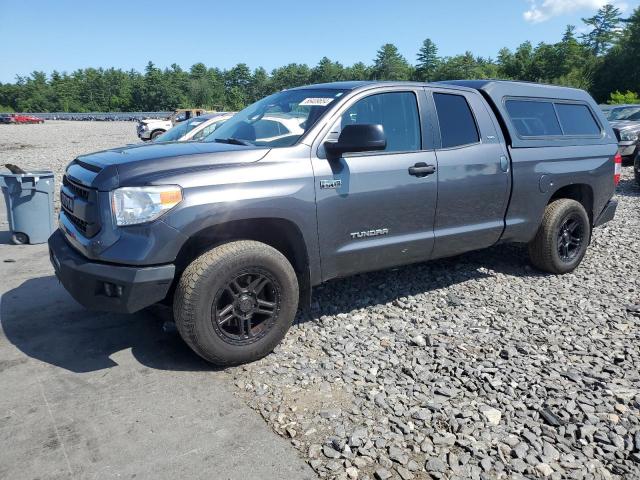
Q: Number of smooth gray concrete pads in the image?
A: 1